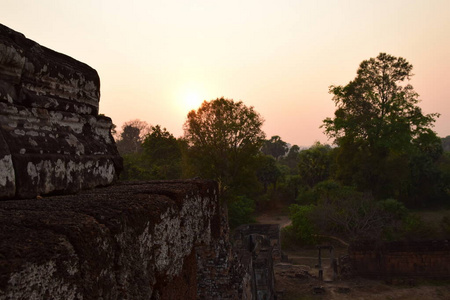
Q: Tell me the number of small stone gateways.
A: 1